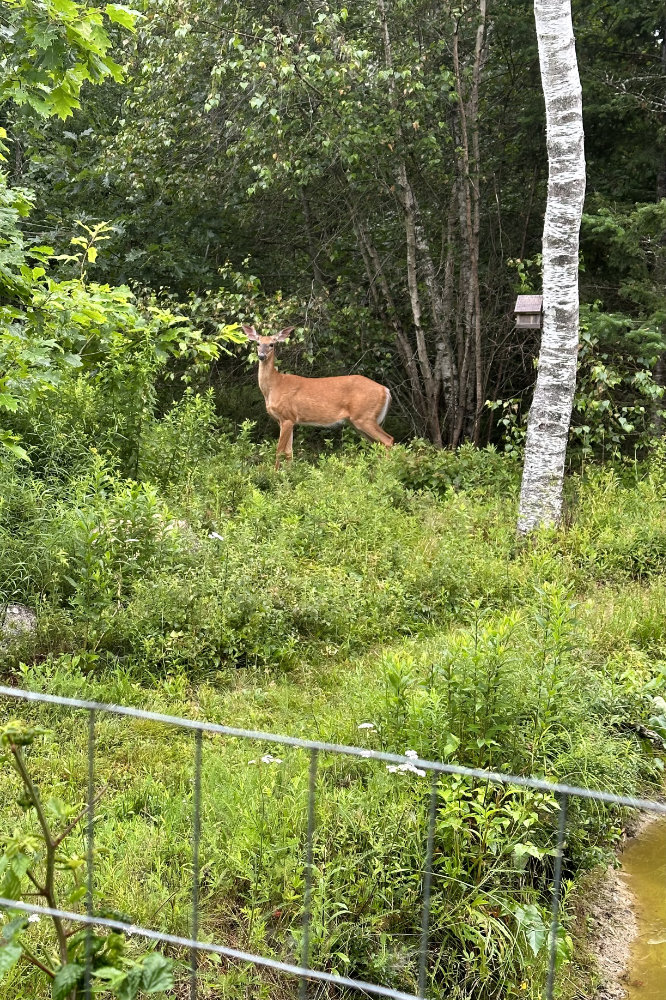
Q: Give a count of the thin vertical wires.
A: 5